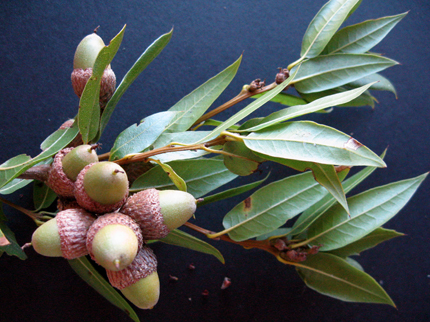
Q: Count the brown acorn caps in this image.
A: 7